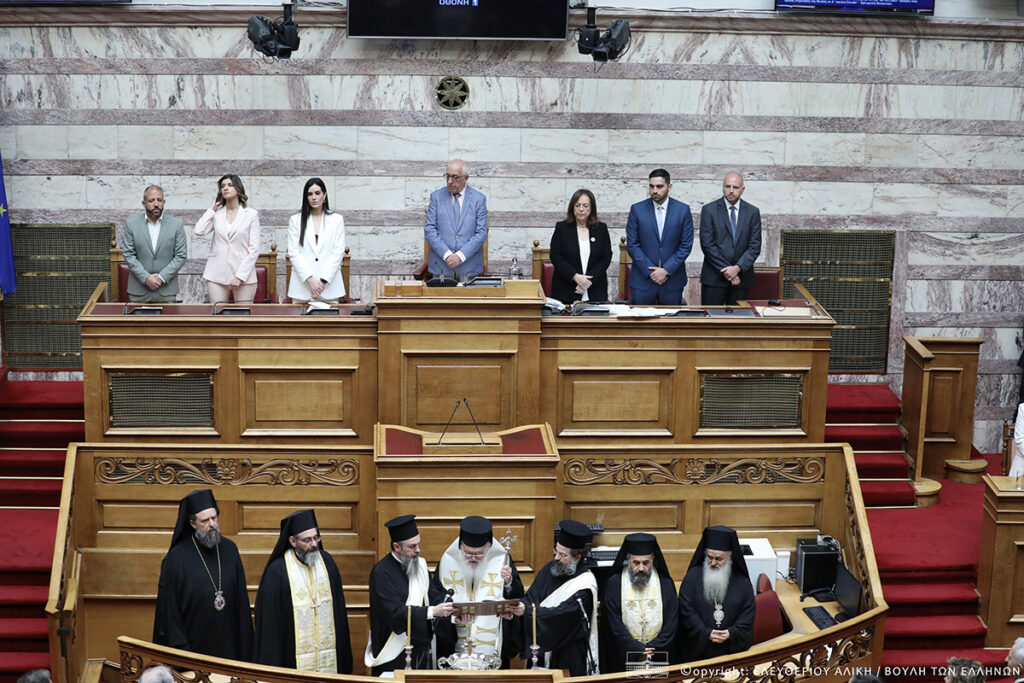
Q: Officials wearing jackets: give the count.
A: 7